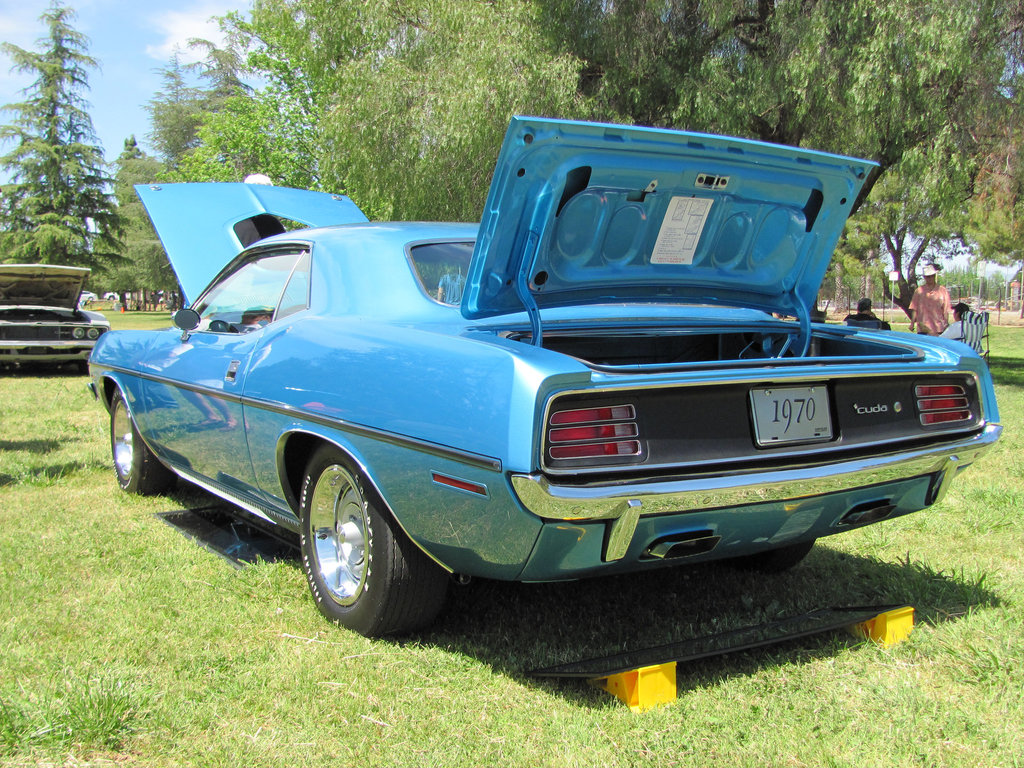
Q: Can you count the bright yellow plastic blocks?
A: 2